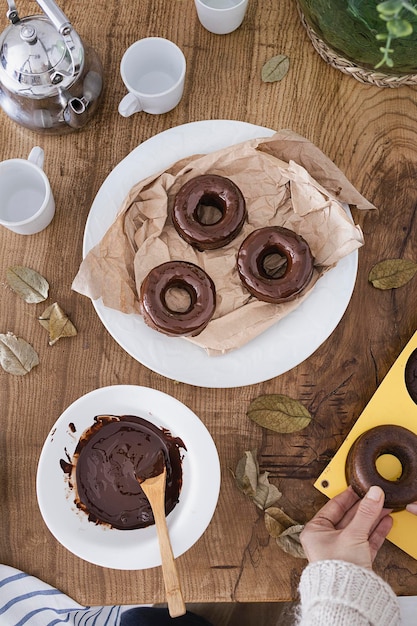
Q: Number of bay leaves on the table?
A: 10